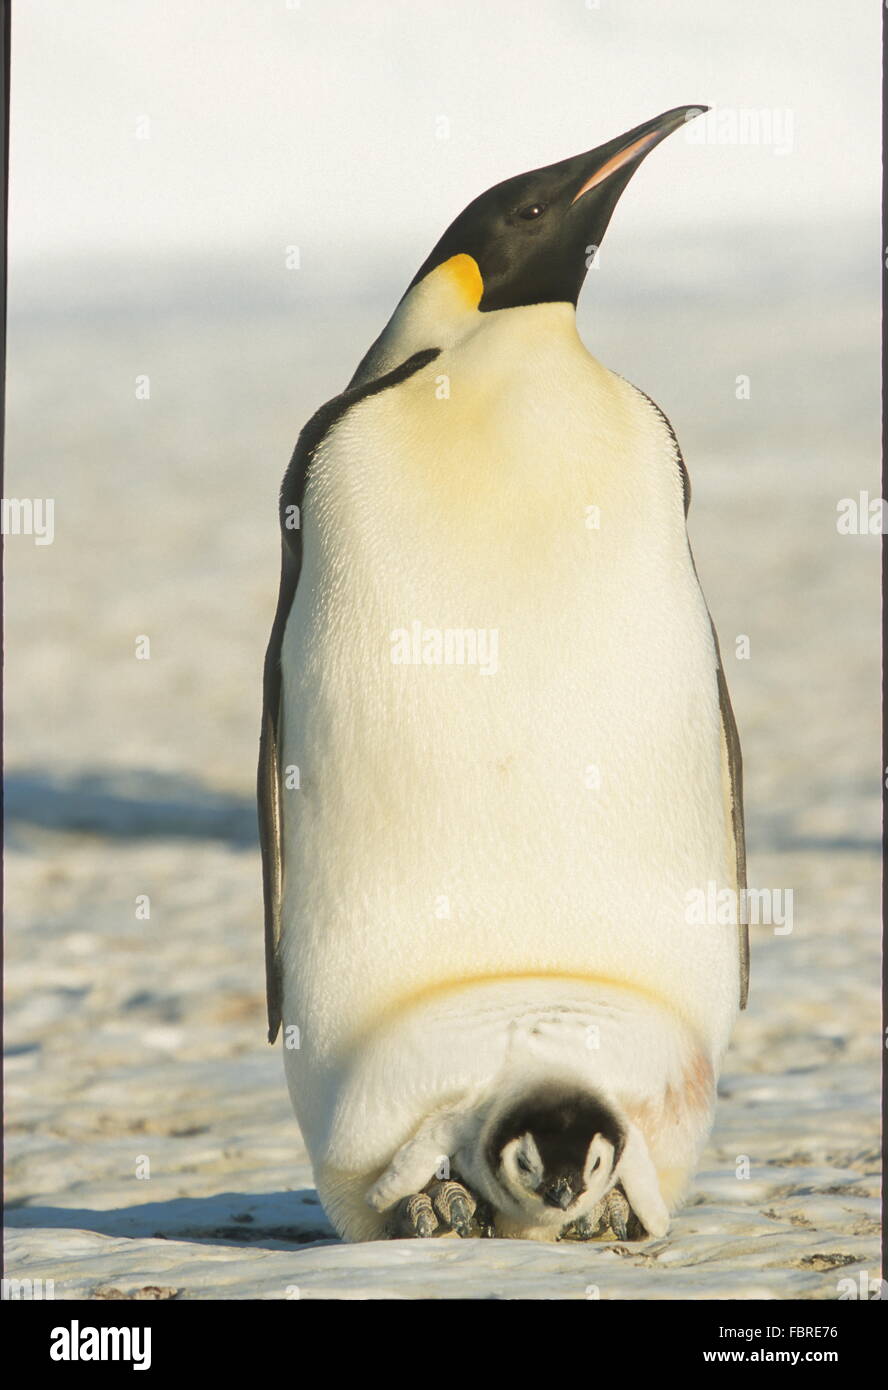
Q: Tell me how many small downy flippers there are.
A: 2